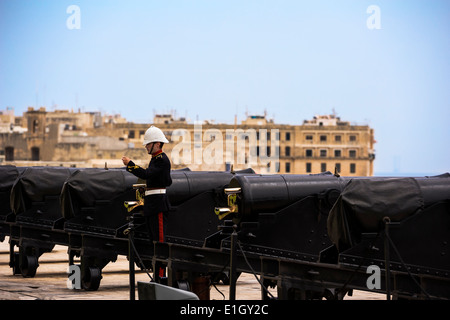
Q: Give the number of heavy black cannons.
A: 6